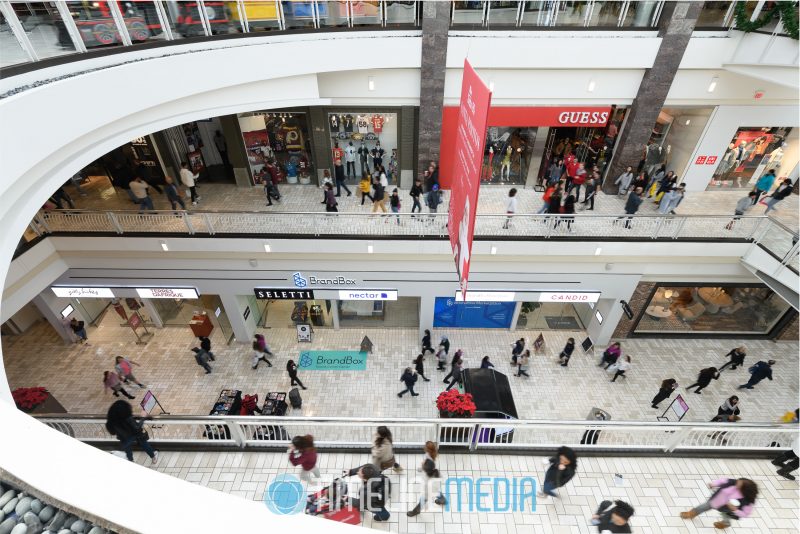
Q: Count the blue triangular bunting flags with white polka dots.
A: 0